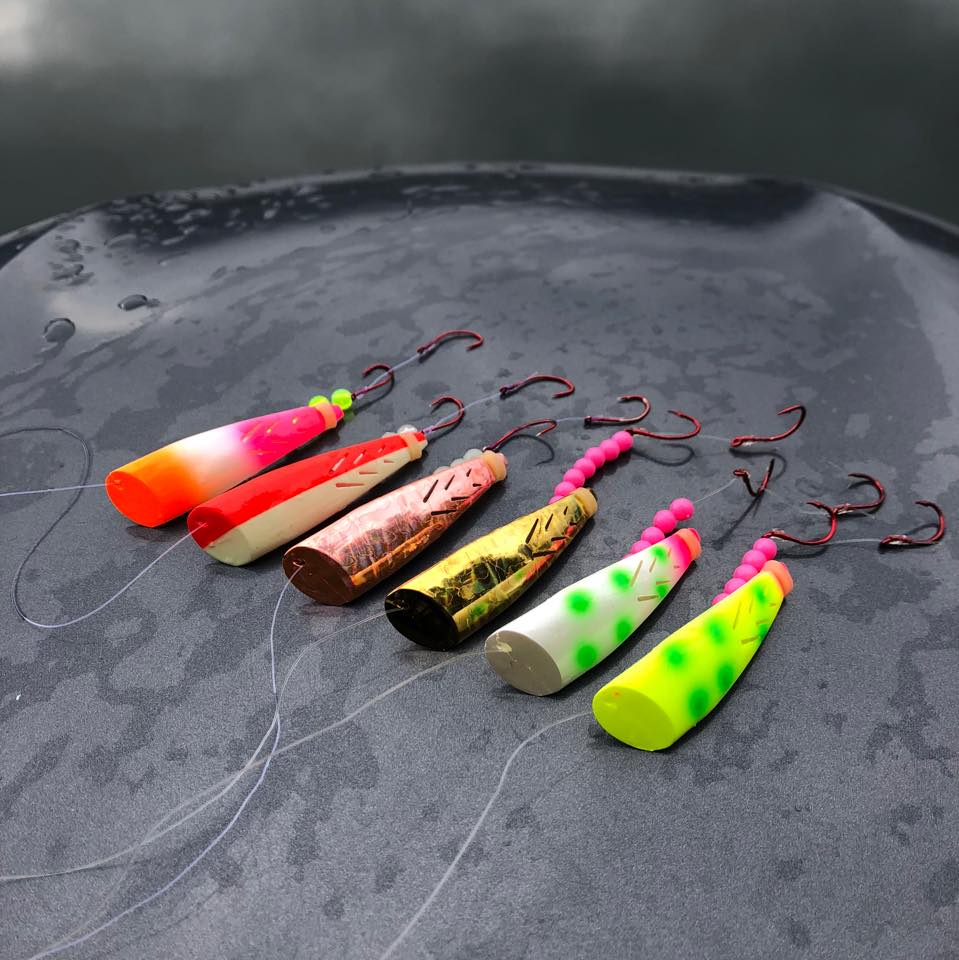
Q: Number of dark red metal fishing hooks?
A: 12